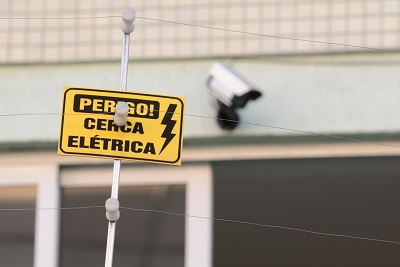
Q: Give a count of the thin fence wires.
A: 3